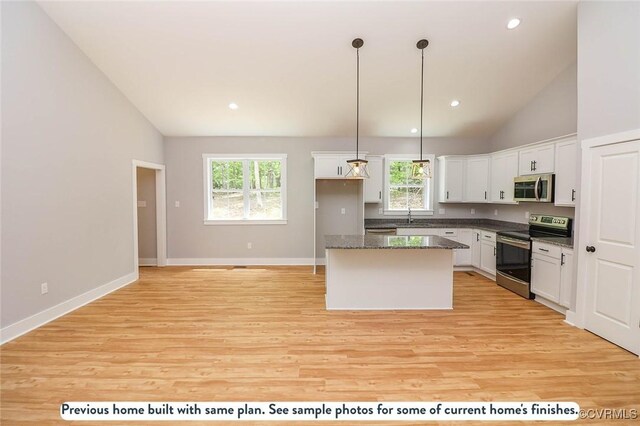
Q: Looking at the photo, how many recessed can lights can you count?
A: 4